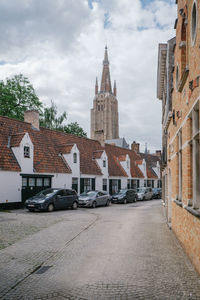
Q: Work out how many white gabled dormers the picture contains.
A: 6